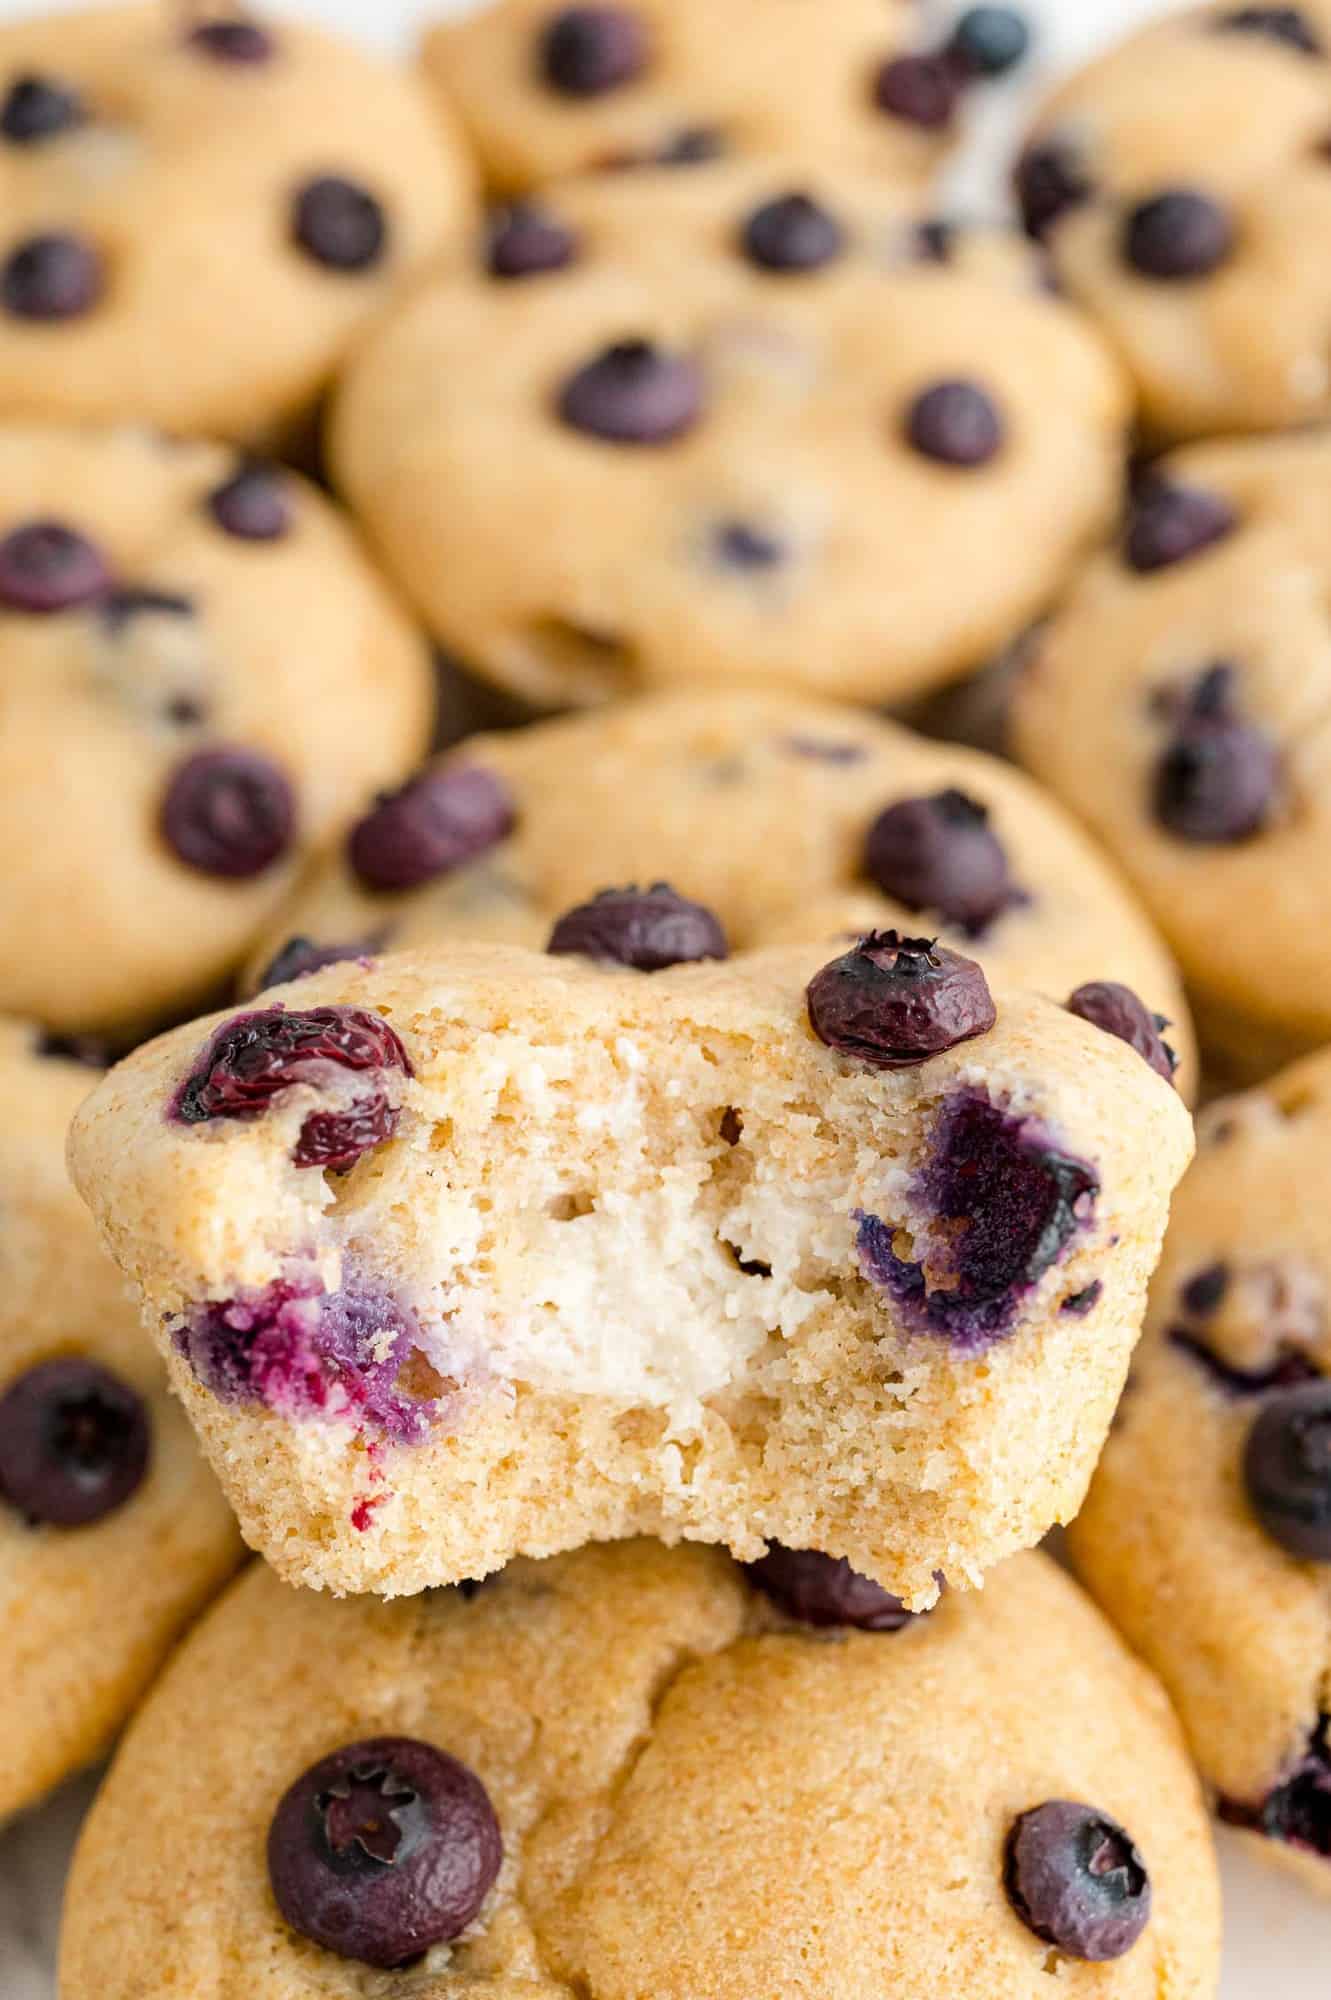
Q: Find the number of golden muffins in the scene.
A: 12